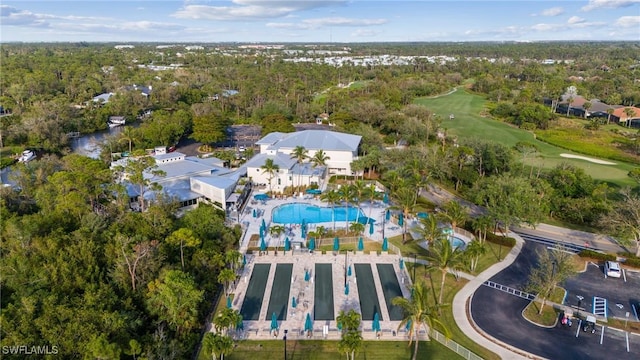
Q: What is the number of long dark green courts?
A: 5